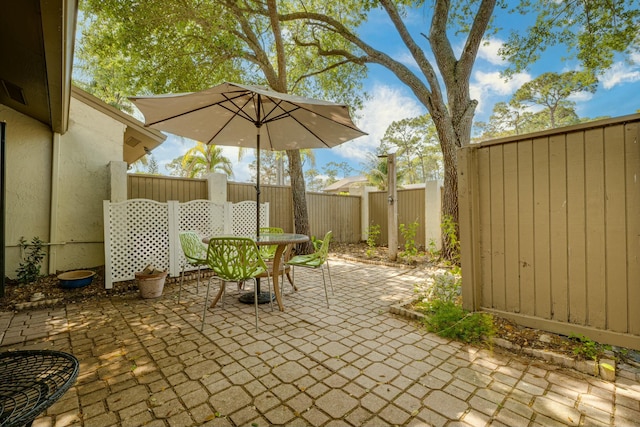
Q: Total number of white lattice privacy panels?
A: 3